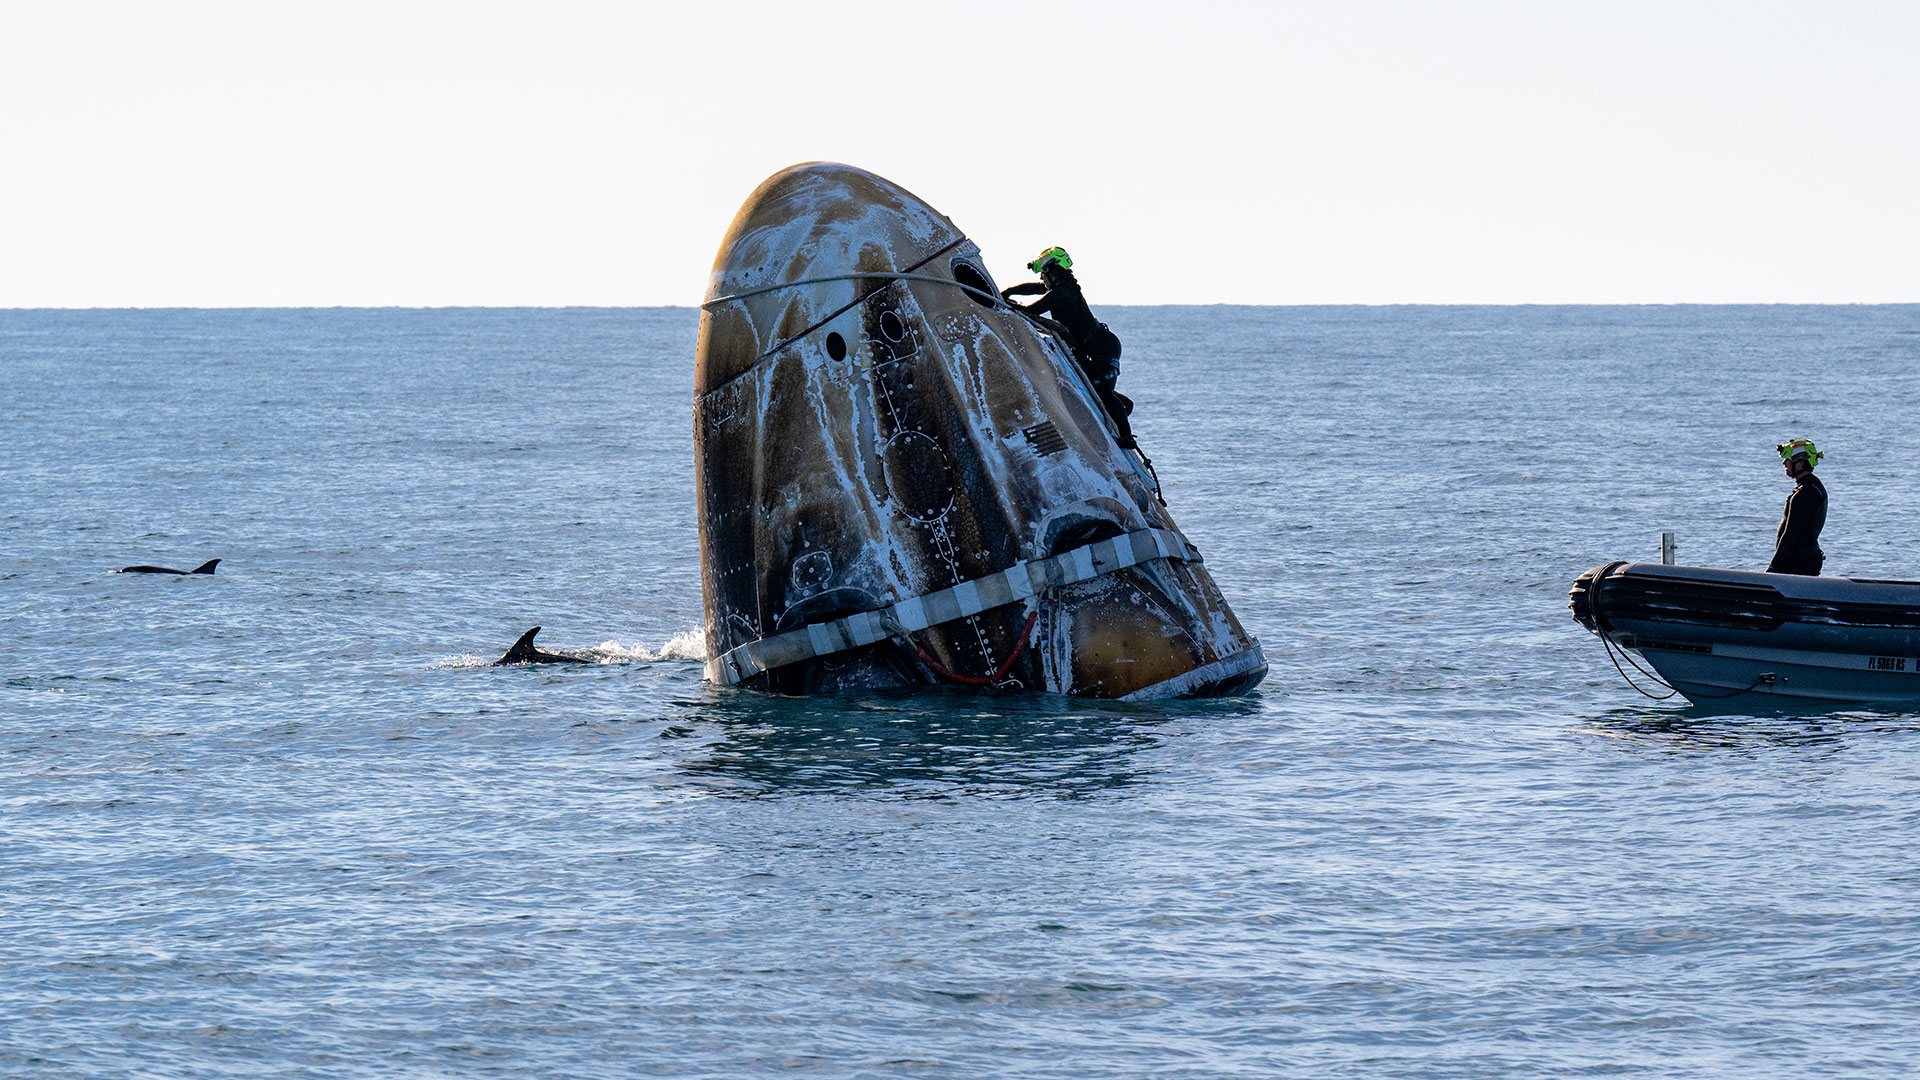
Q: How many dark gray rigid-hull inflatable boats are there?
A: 1